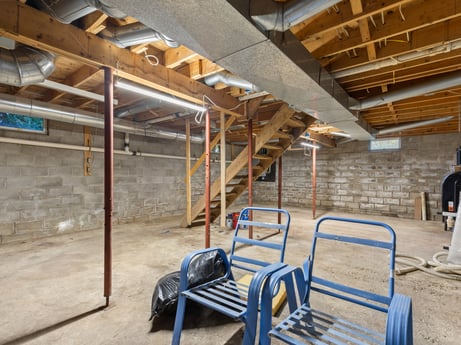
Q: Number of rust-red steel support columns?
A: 5